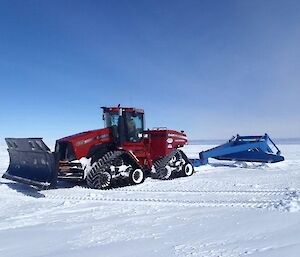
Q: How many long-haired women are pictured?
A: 0